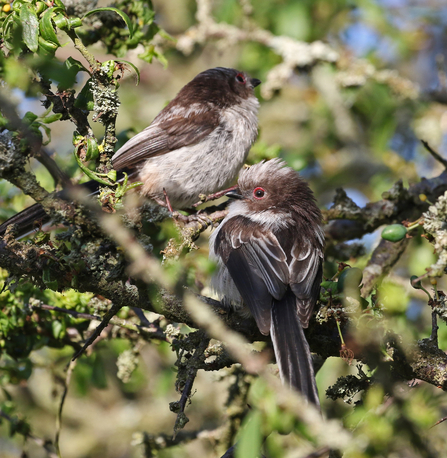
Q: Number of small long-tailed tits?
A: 2